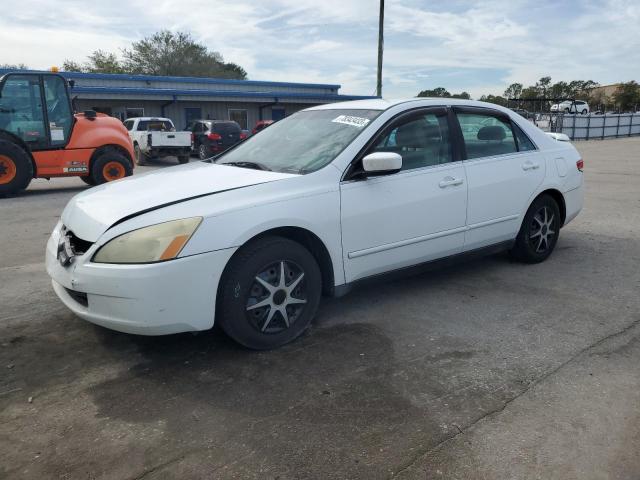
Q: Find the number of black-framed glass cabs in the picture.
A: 1